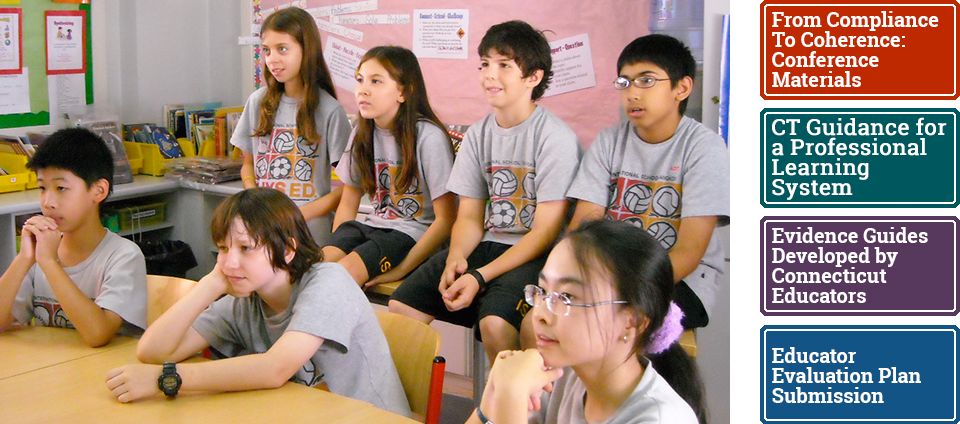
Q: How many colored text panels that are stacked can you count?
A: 4